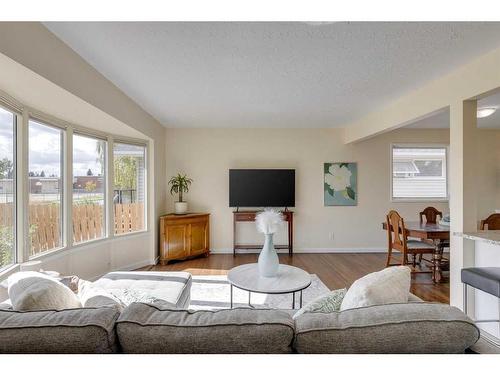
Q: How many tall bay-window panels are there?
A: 4